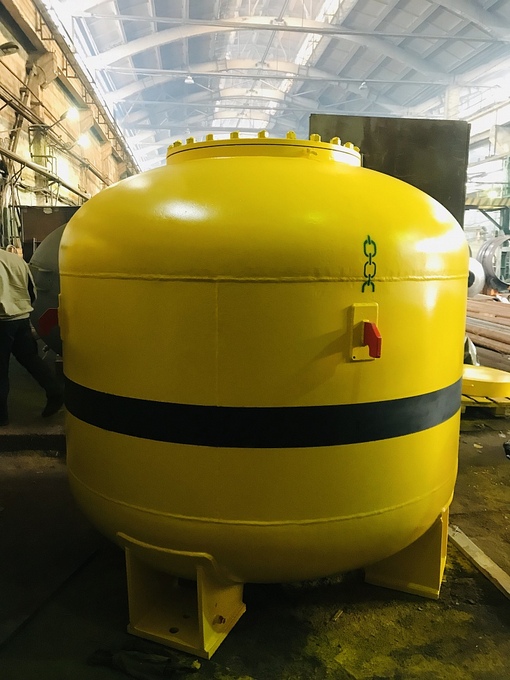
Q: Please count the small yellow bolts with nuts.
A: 11